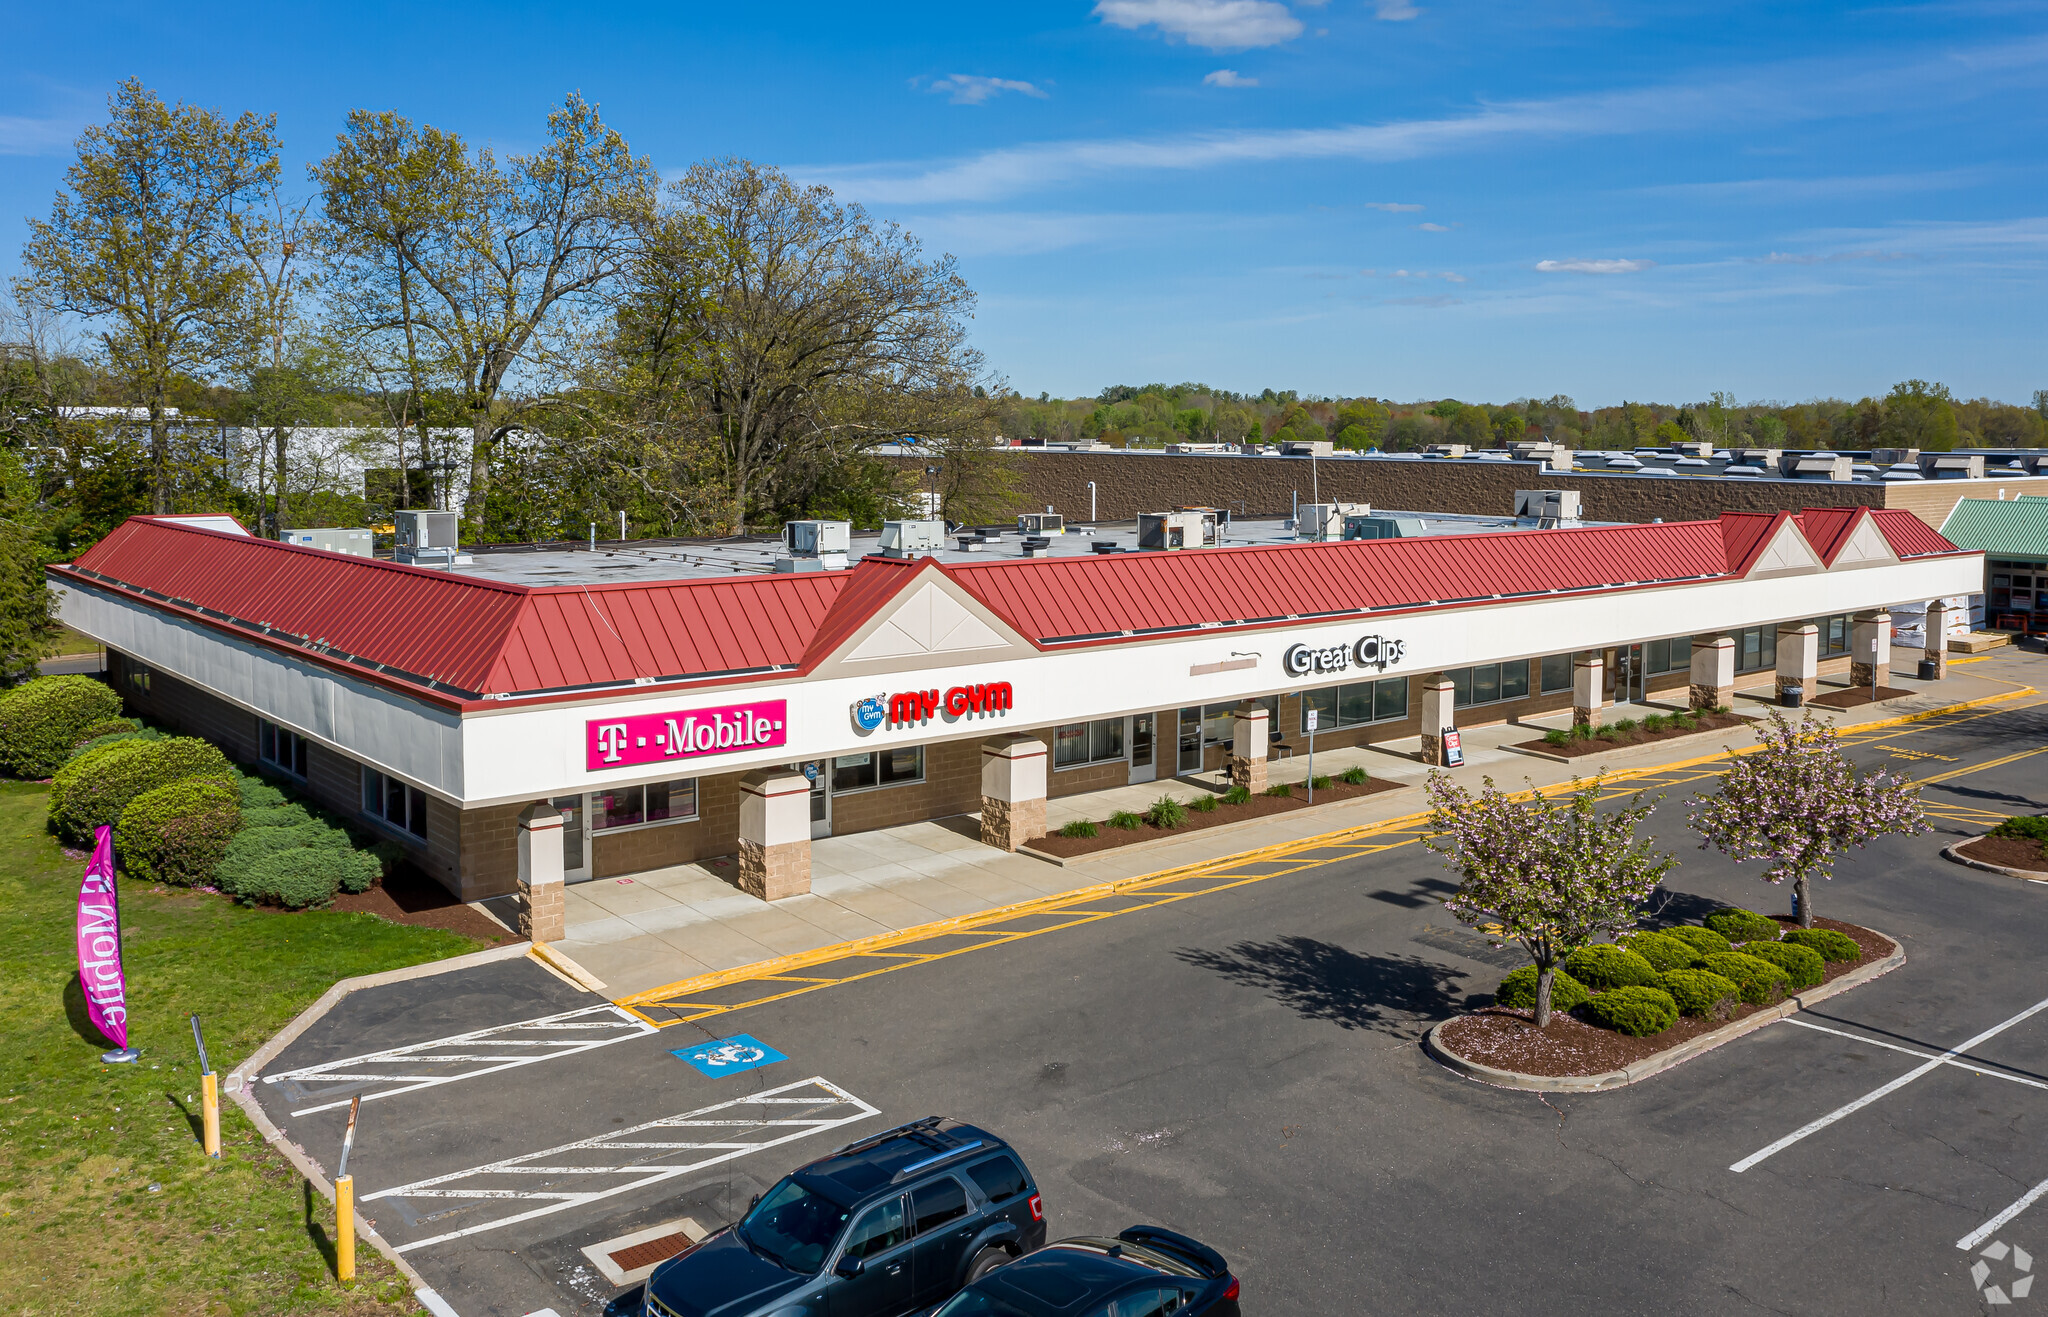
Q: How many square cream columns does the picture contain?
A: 10